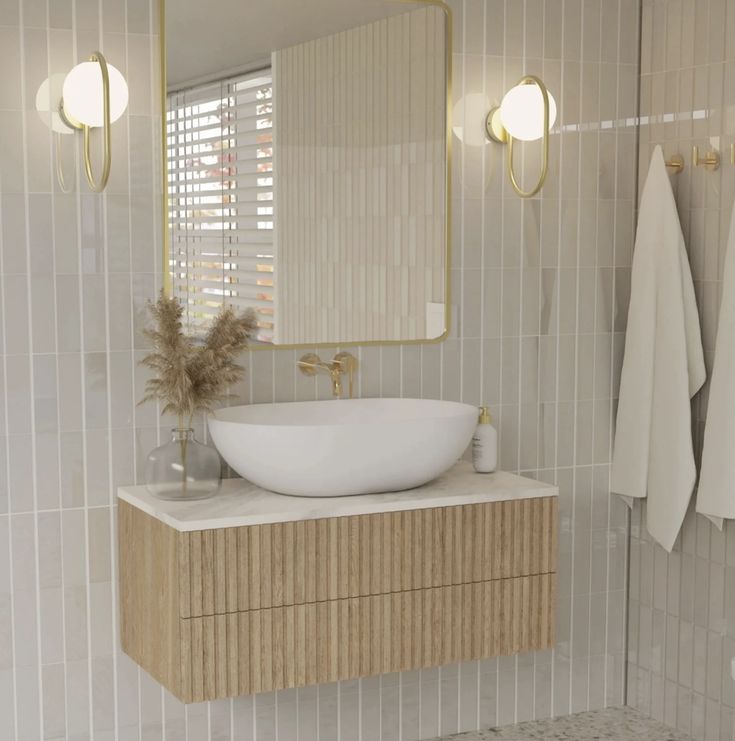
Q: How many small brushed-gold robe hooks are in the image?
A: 3